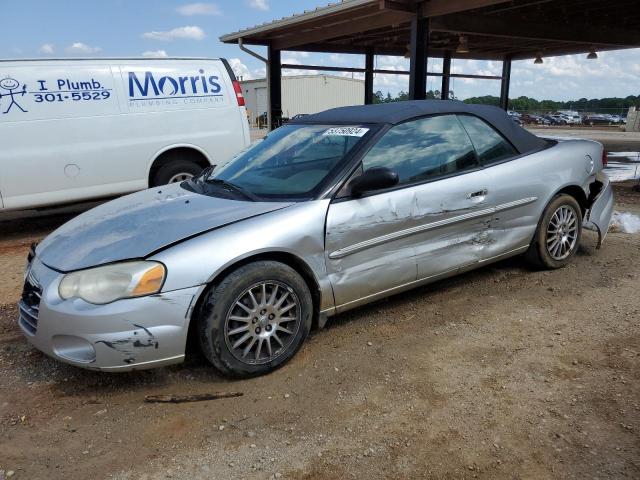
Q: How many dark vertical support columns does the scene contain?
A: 5